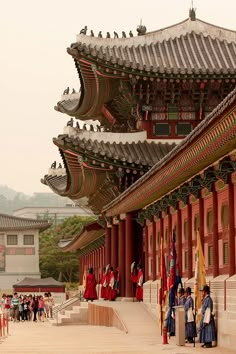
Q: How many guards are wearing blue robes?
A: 3